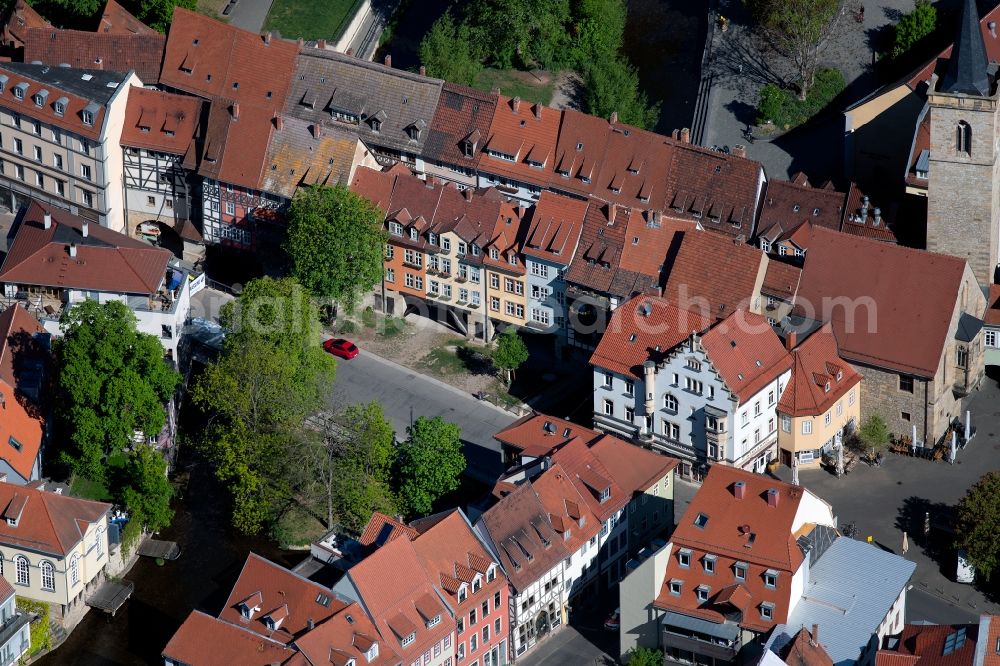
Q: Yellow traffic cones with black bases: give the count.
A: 0